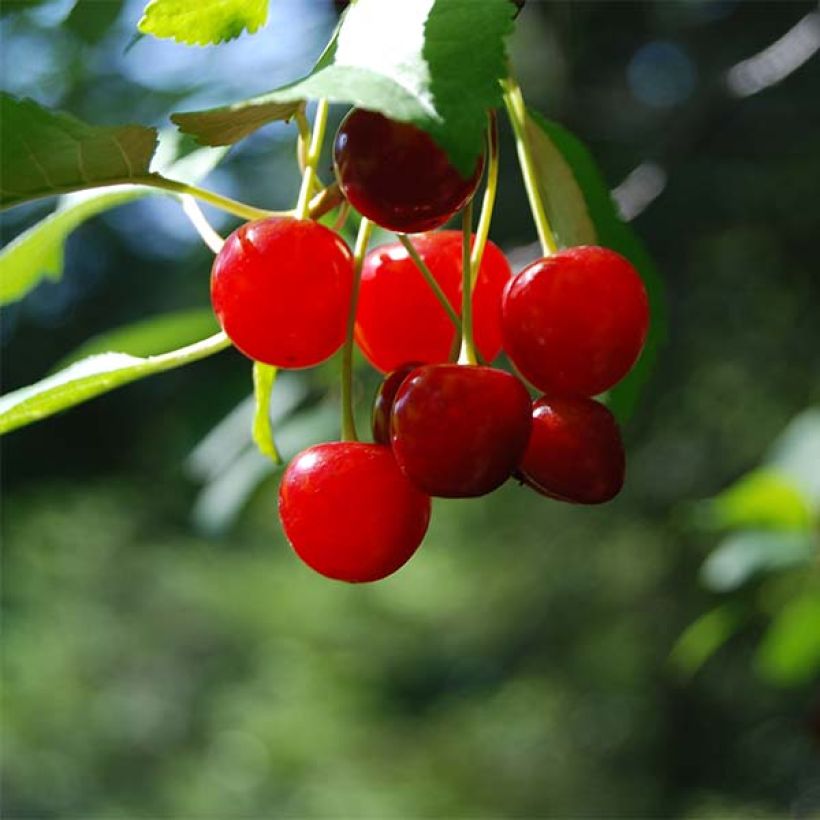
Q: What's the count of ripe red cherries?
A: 8